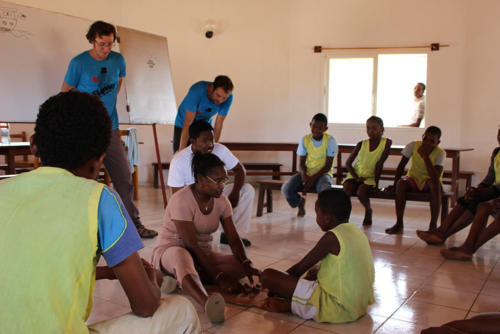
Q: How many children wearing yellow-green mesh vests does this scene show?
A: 6